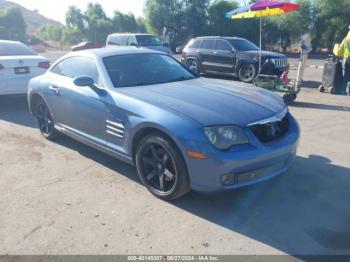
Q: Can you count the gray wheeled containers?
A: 1